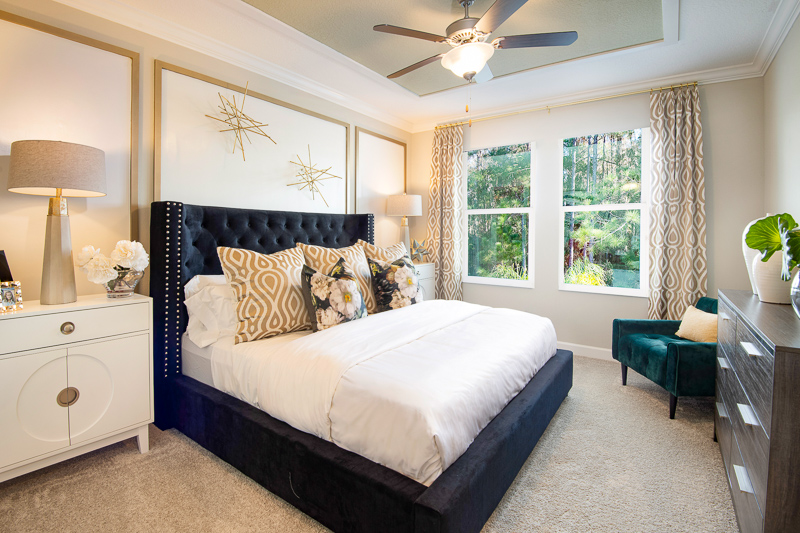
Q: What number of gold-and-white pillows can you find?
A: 3